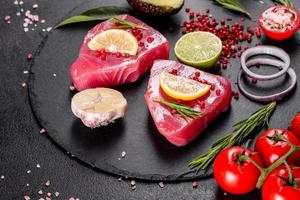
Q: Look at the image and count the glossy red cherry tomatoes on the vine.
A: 4